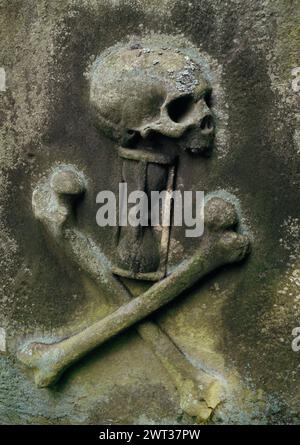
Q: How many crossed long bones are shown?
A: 2